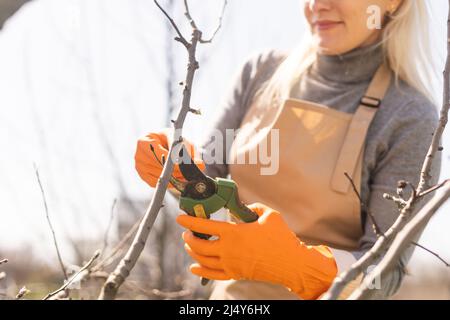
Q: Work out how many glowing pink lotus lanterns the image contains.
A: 0